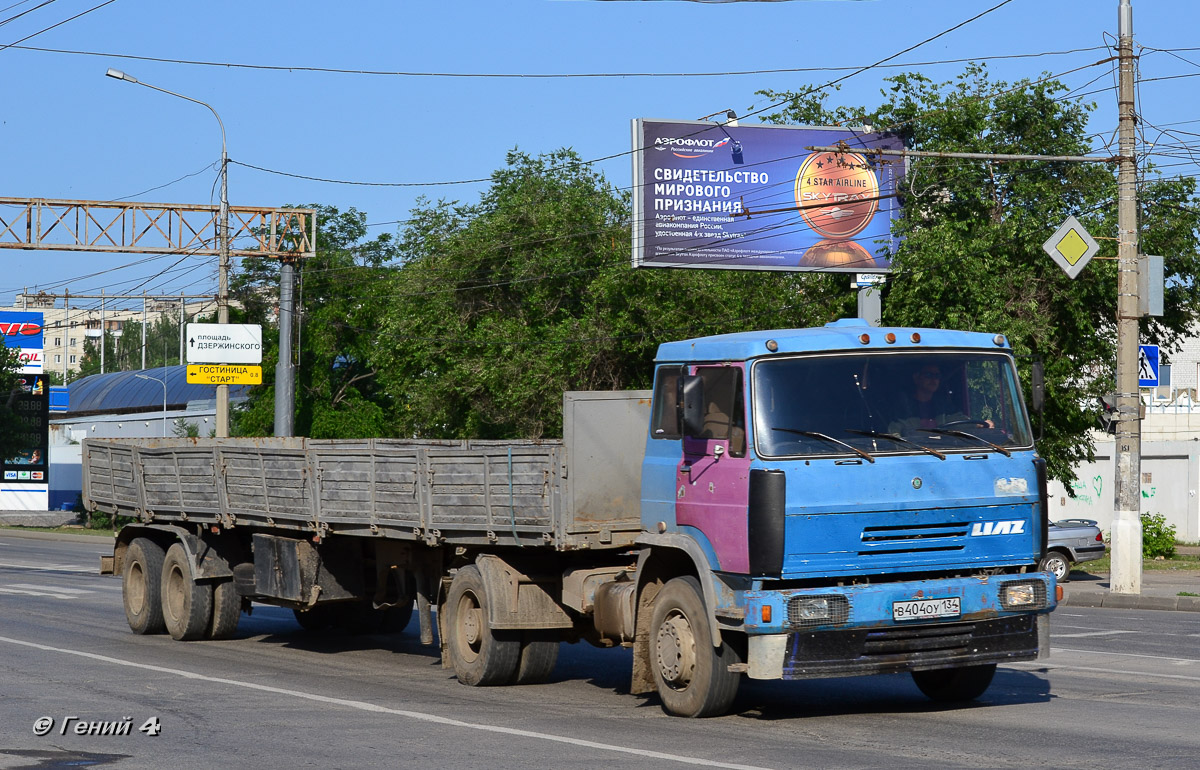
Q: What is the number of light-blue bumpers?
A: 1